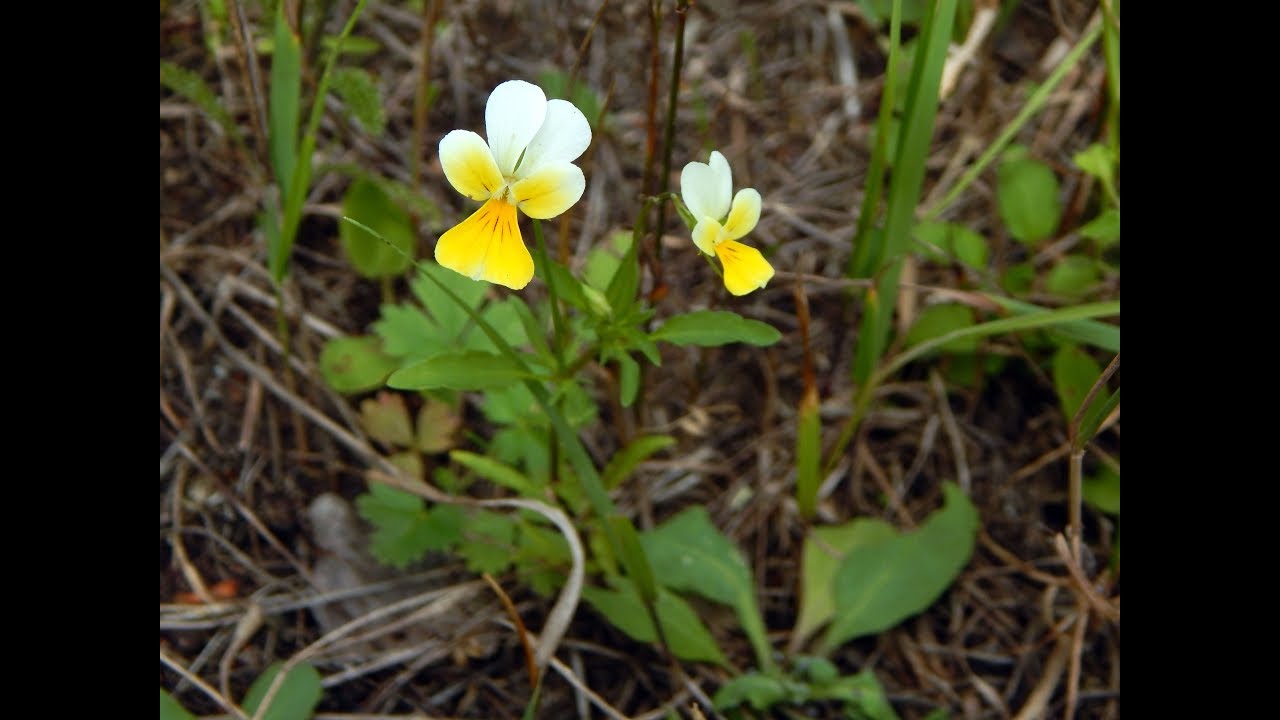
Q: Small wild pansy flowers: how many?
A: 2